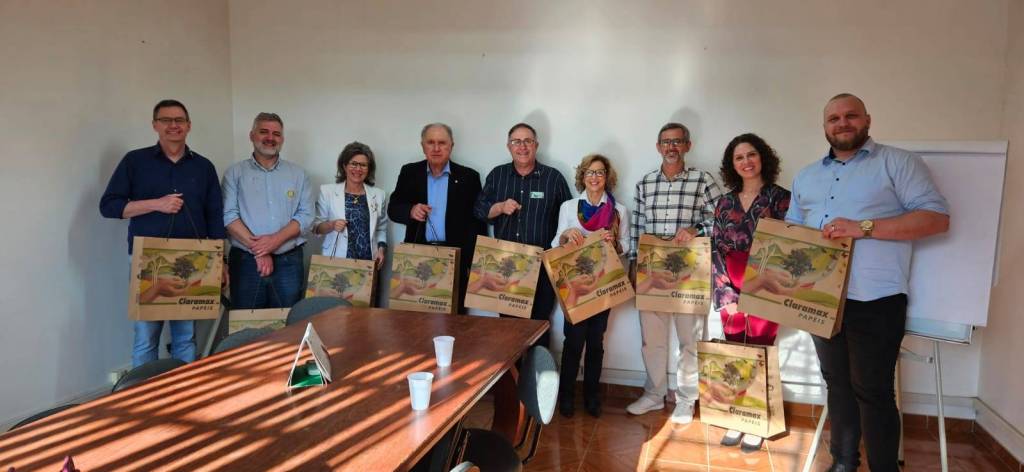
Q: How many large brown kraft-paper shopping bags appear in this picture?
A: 9